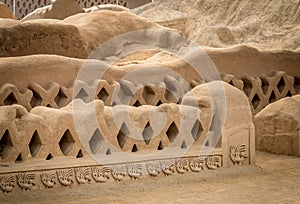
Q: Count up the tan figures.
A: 14